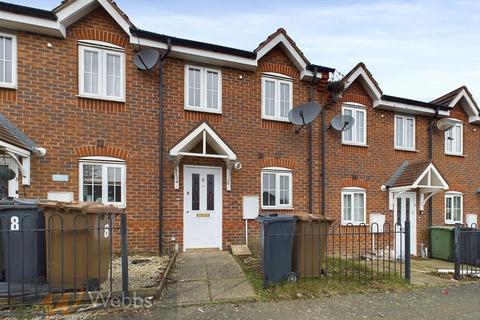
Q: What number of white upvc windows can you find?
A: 11